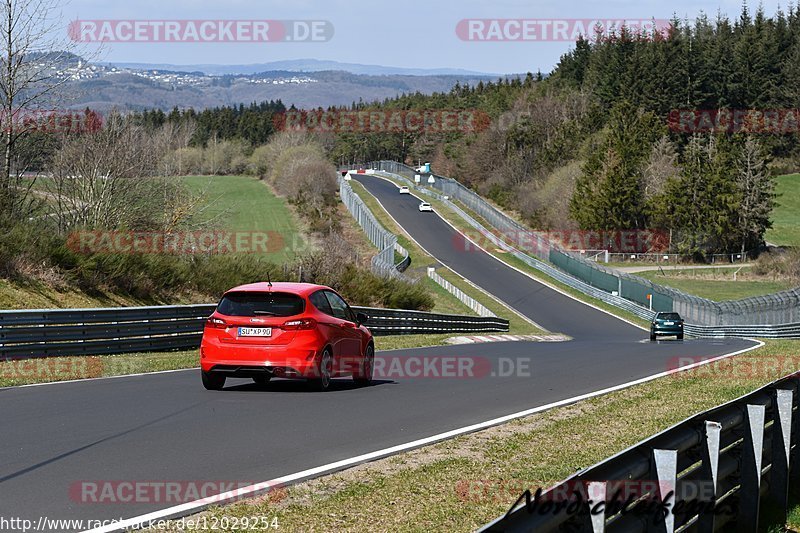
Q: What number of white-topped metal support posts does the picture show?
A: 5